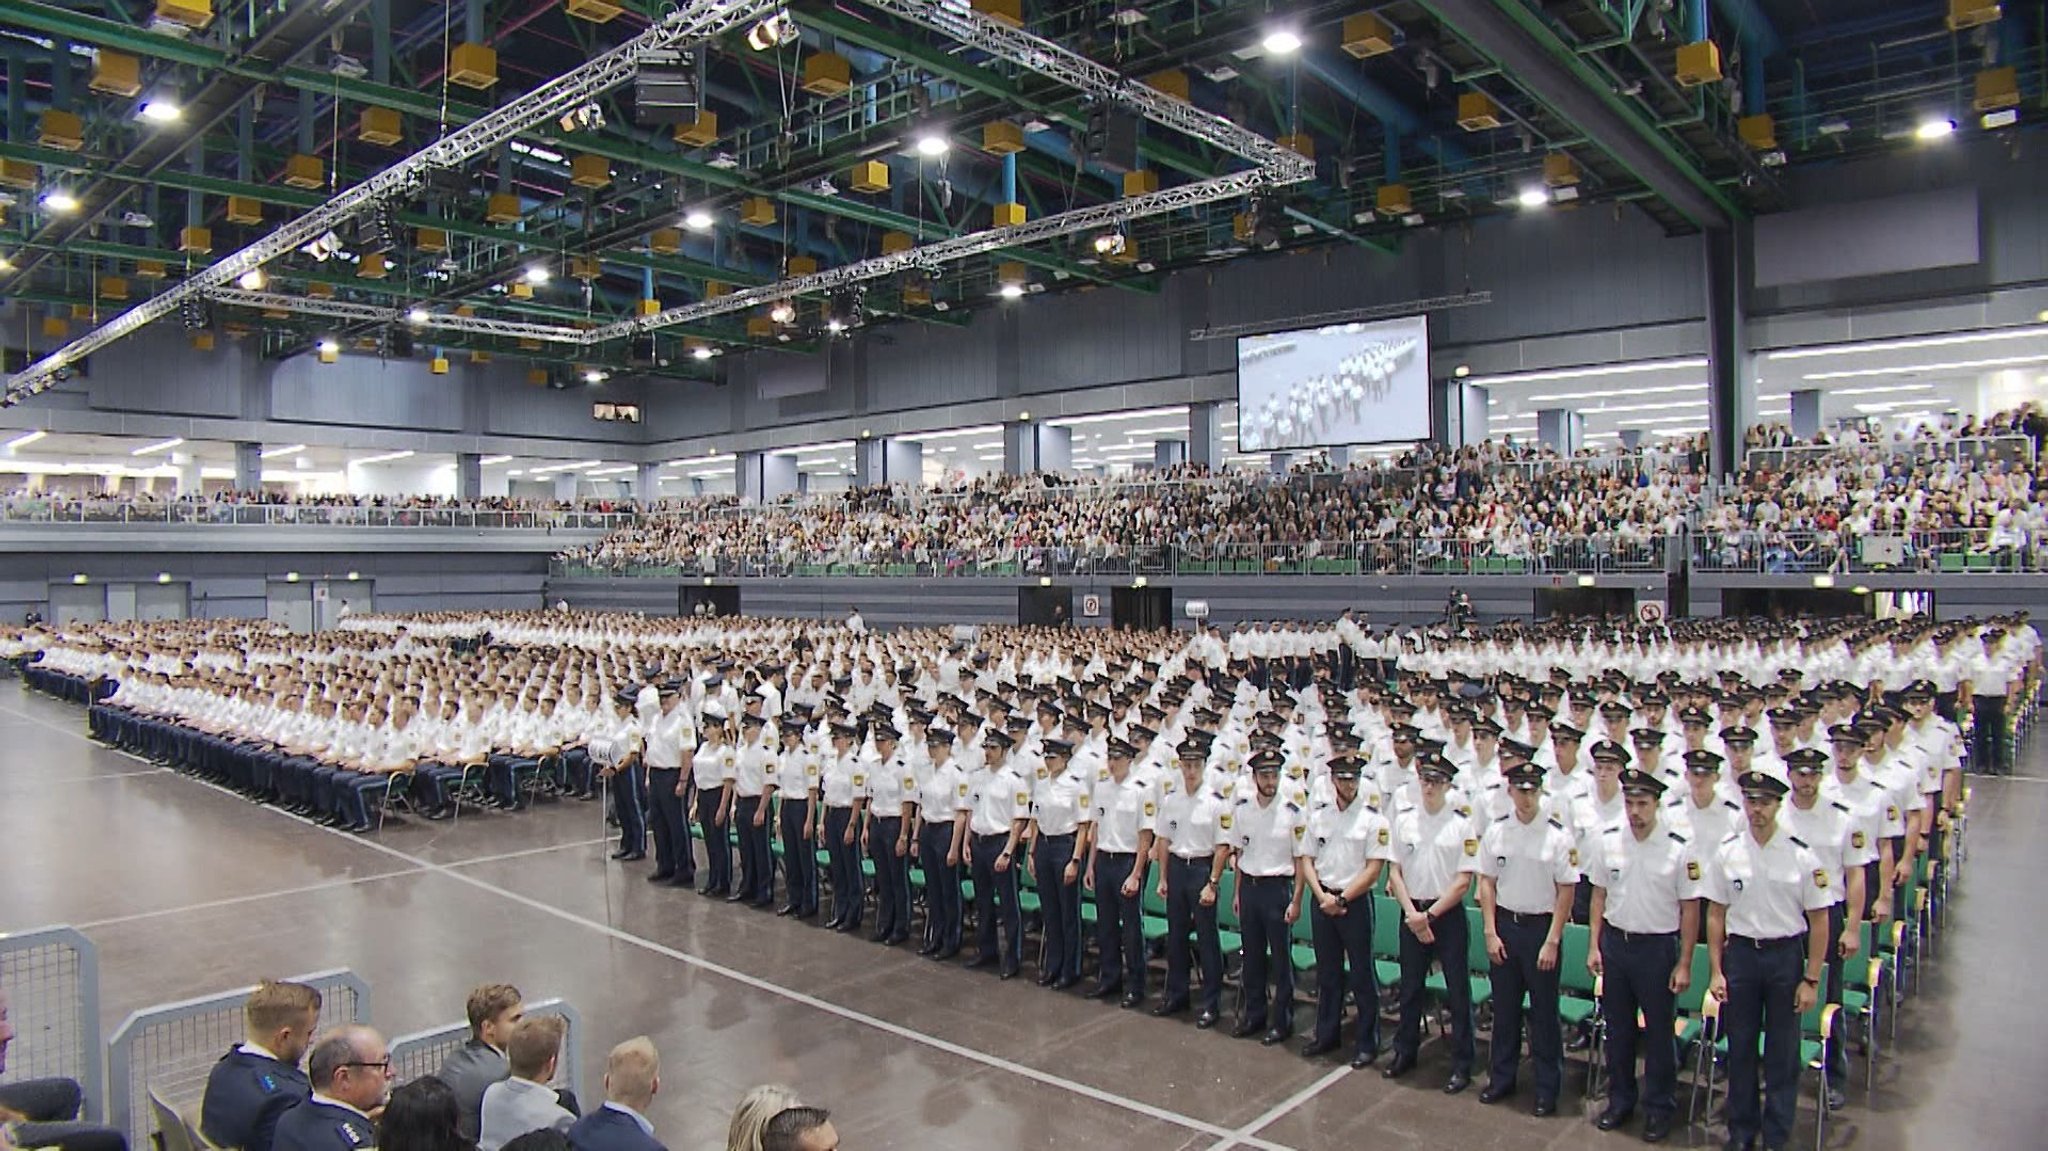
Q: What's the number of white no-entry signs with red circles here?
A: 2